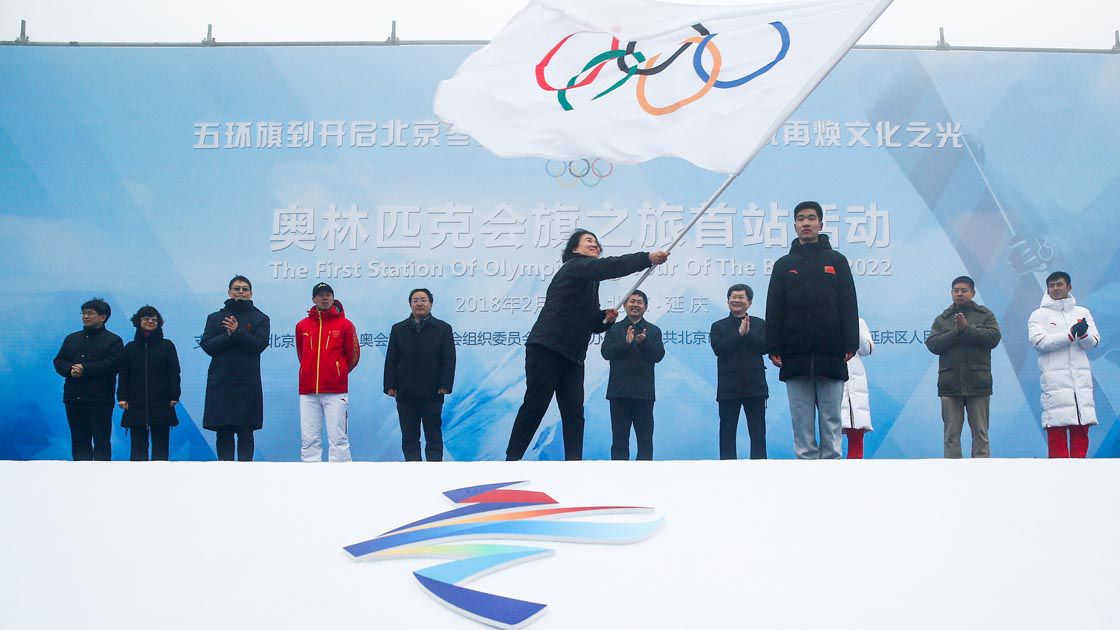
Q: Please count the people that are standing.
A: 12